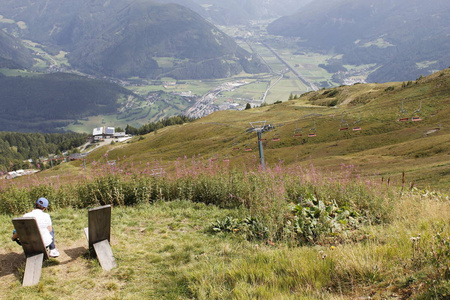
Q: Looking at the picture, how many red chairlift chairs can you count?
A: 12